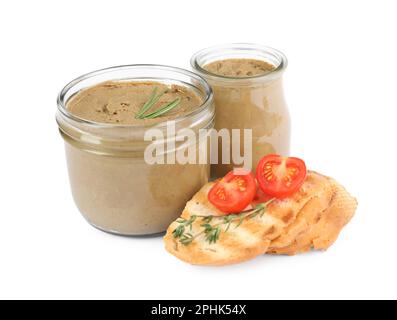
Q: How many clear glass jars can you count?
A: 2